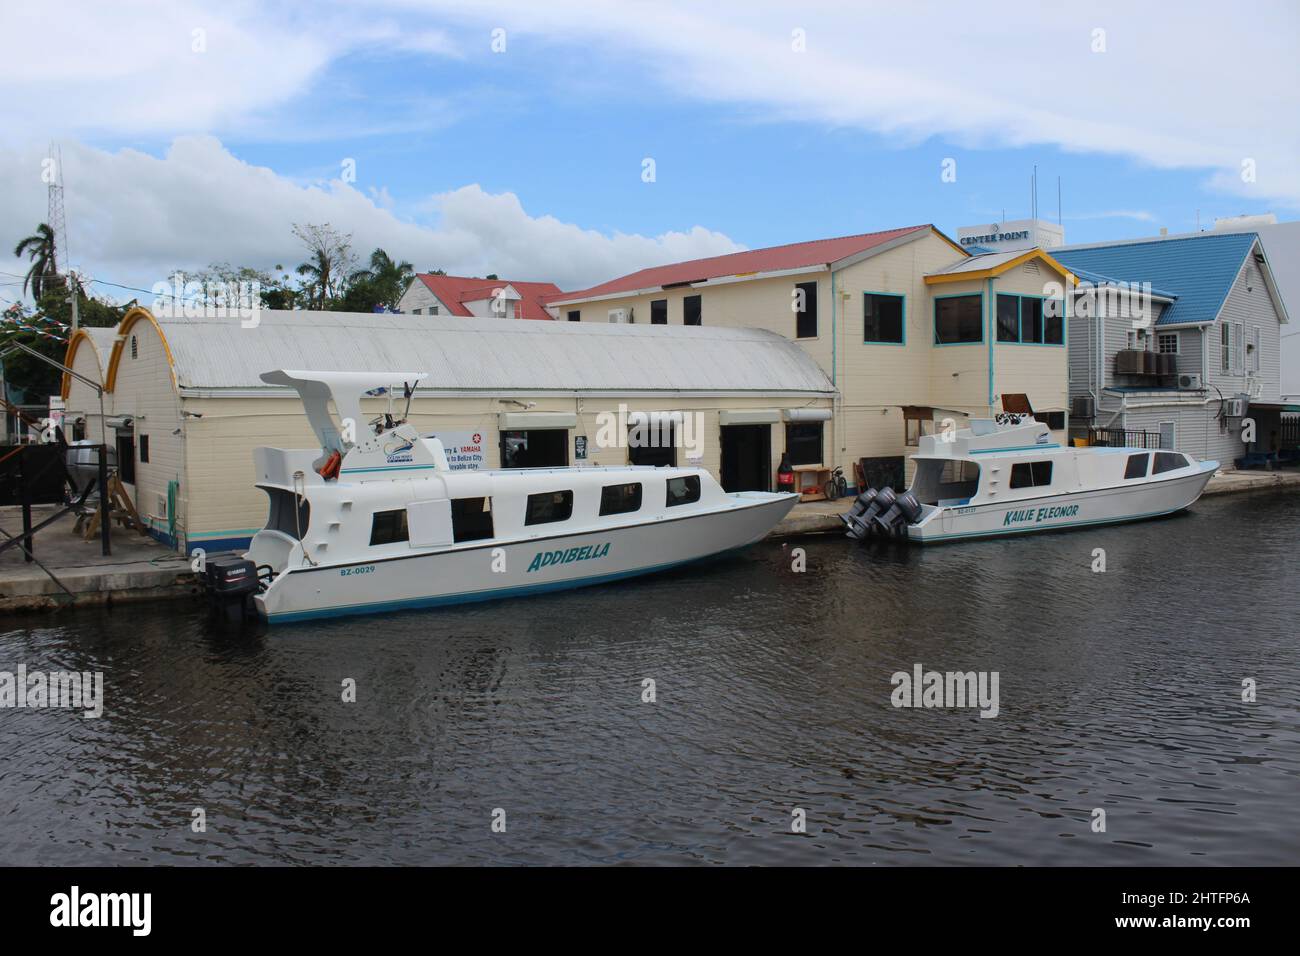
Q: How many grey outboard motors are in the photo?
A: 3